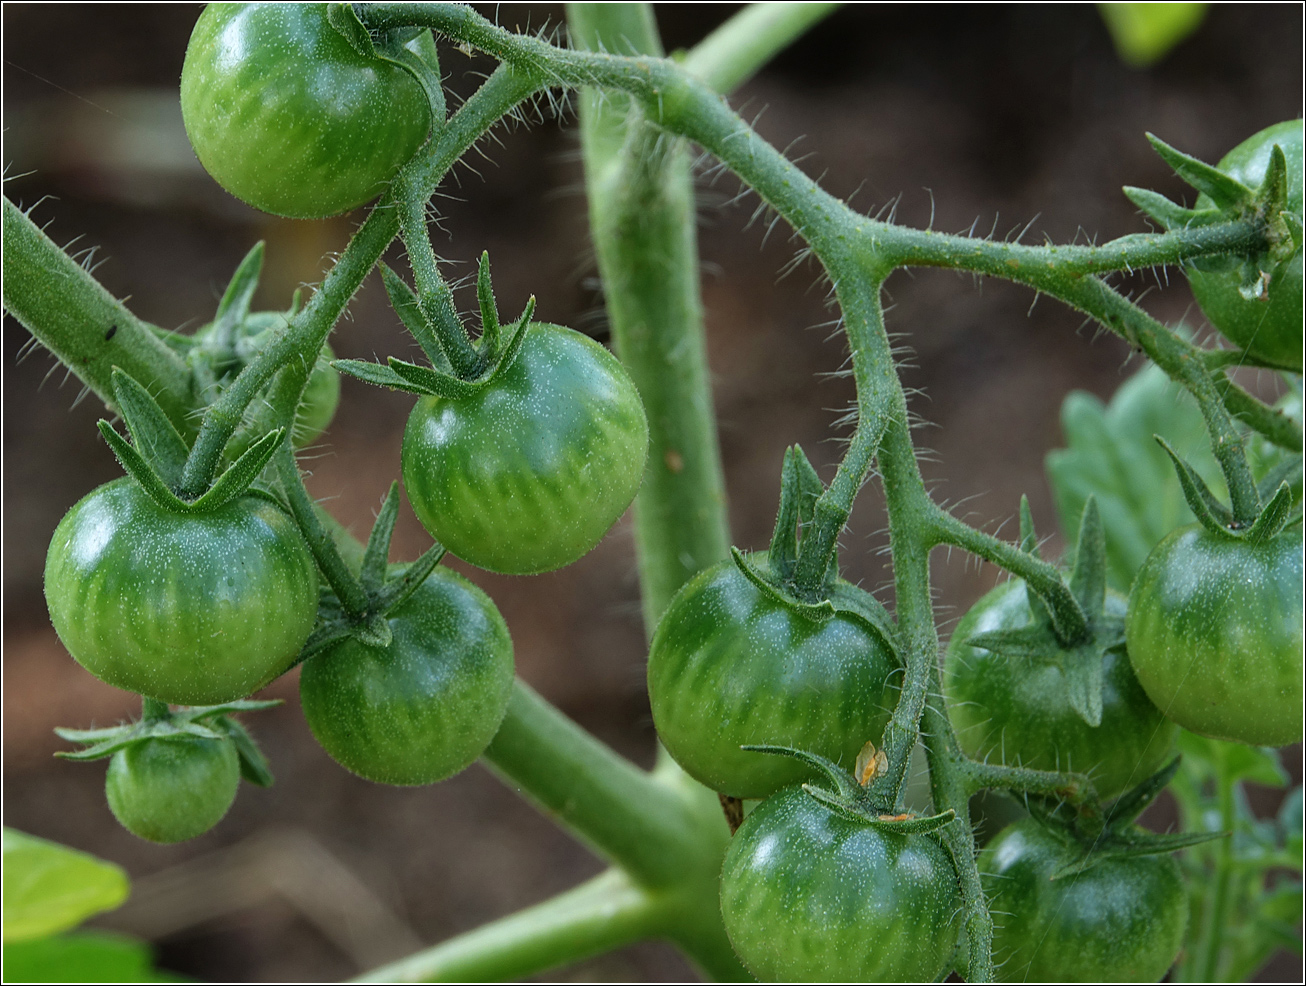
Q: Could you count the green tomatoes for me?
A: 12